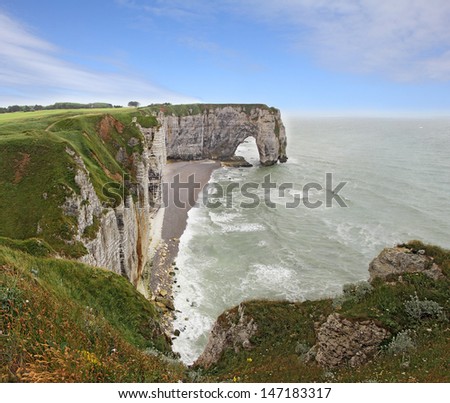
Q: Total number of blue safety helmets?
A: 0